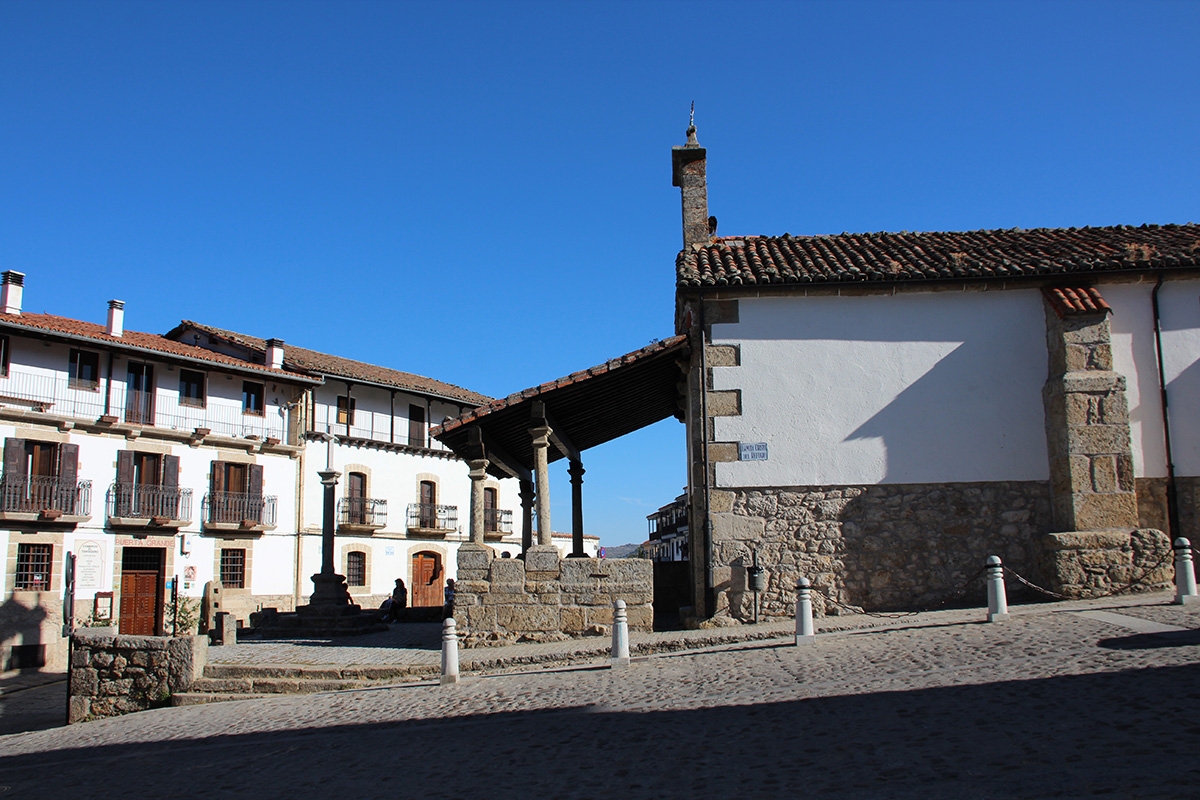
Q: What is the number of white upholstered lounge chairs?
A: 0